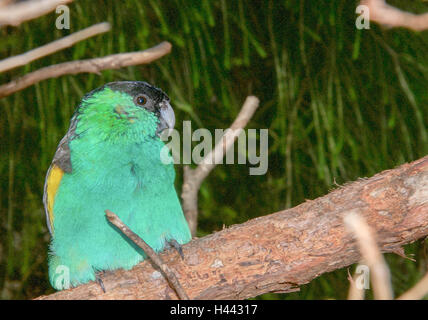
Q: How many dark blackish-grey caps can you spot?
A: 1